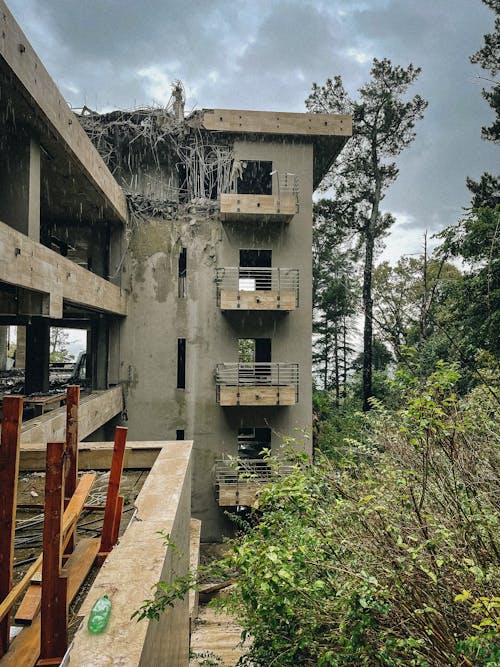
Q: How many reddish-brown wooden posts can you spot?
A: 4